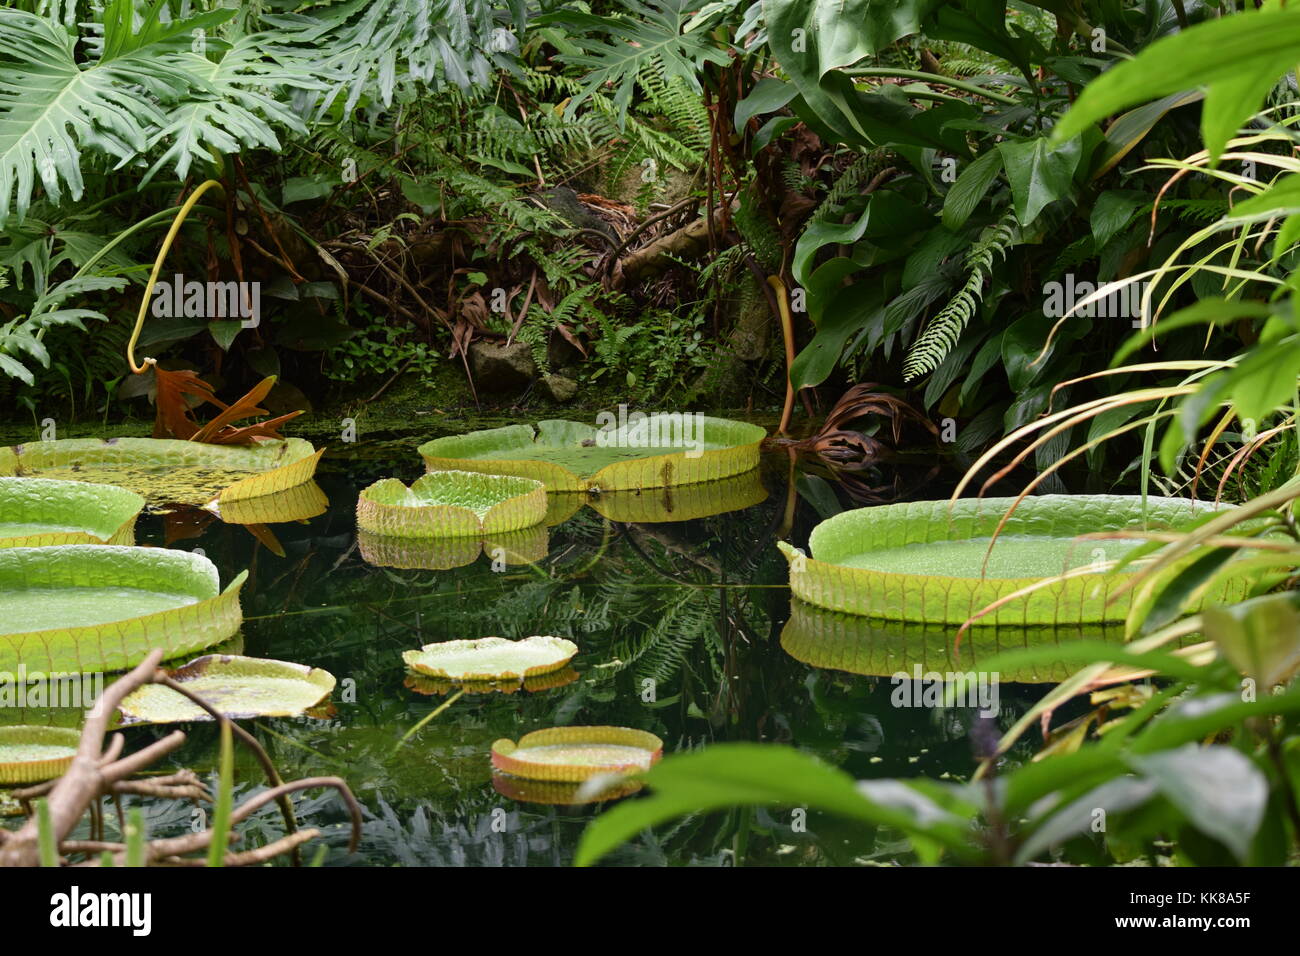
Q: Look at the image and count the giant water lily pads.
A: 10